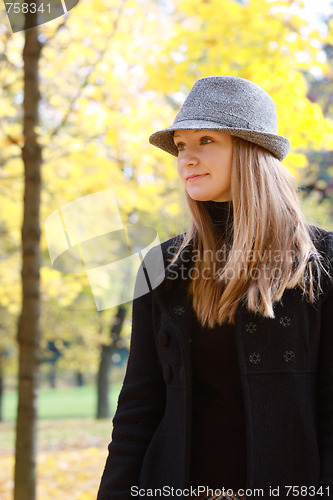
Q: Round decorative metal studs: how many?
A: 5